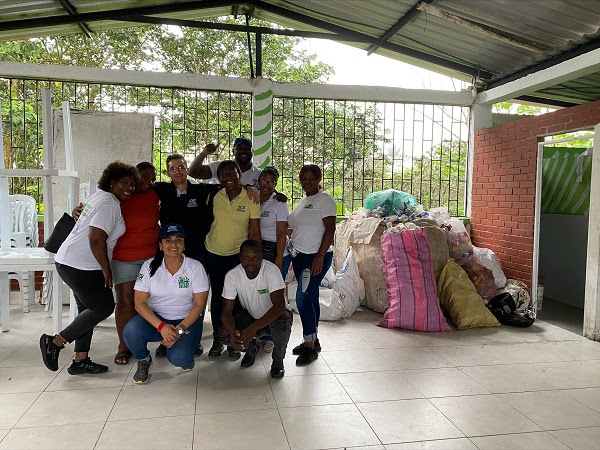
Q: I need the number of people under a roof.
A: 9